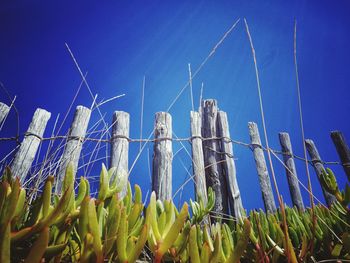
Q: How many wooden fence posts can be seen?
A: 12